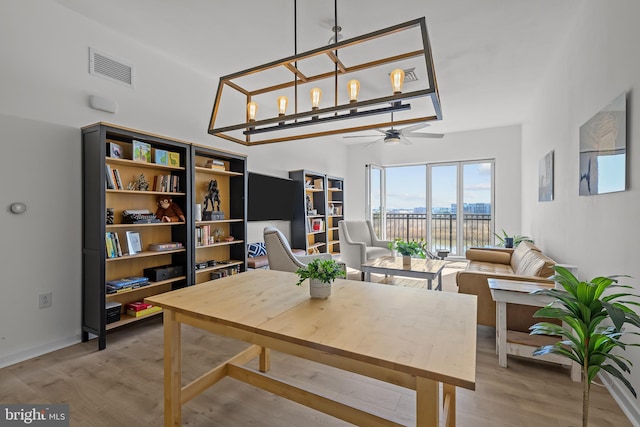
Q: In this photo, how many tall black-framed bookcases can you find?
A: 4